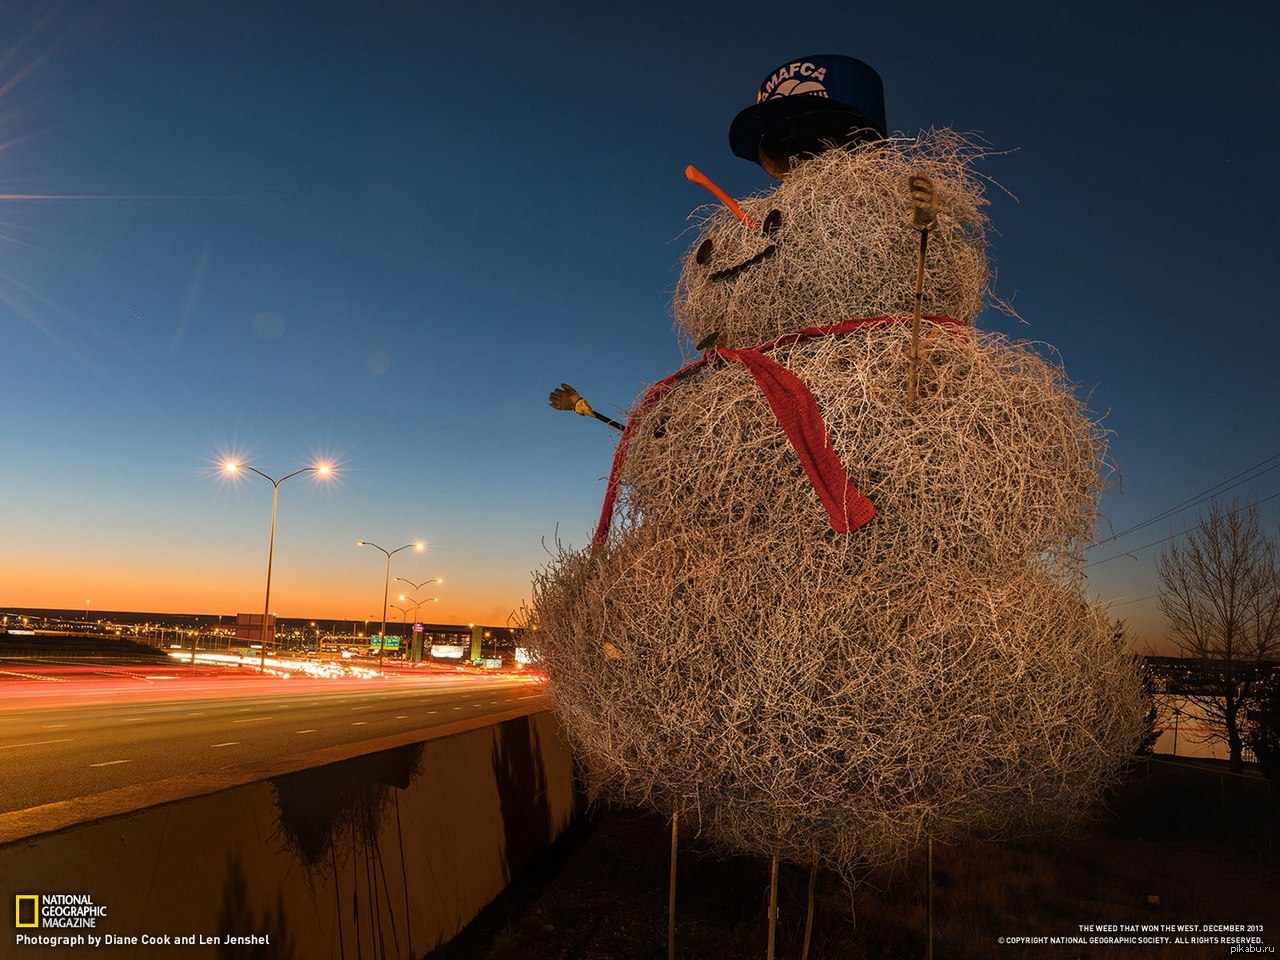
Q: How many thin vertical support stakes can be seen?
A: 4